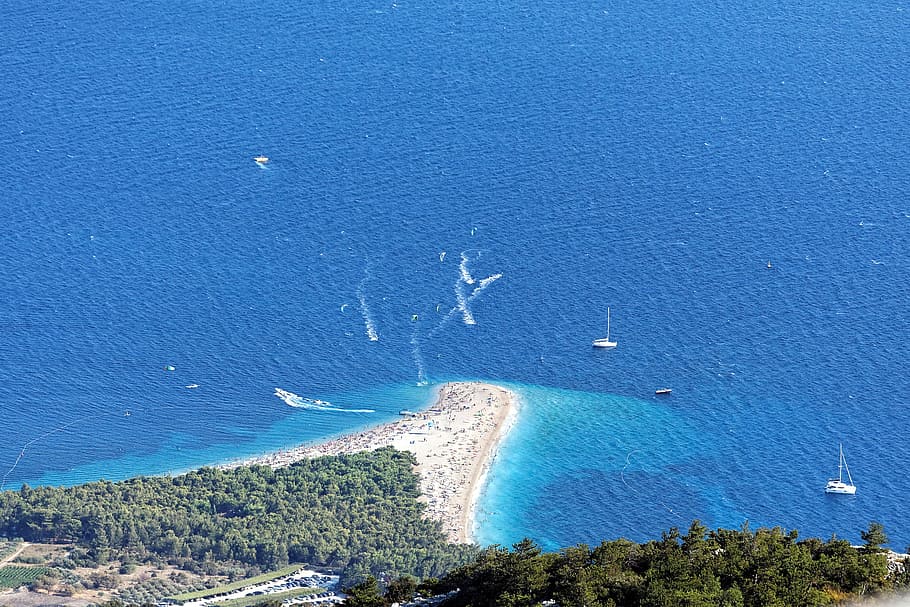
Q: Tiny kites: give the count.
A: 5